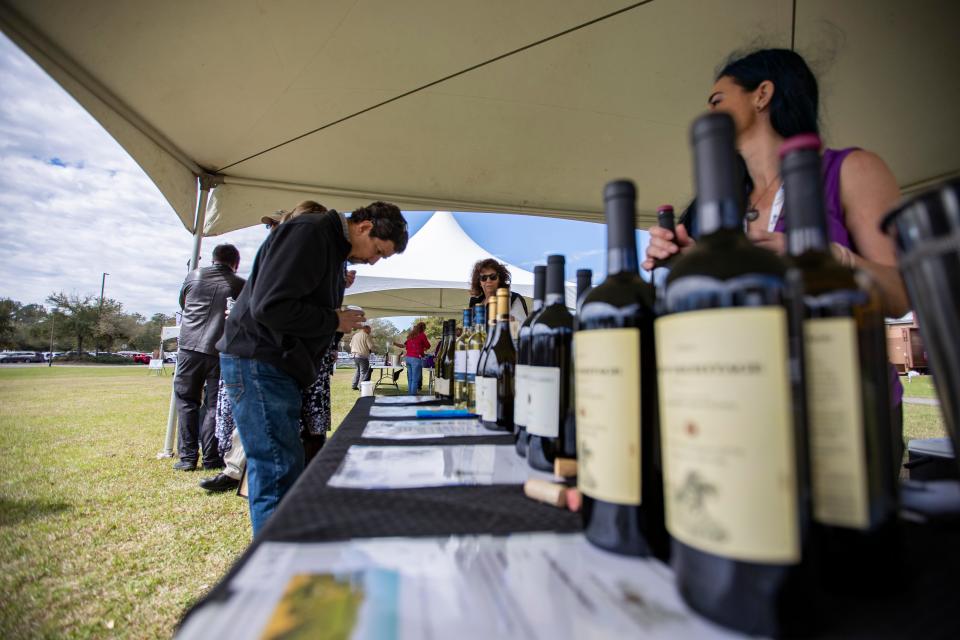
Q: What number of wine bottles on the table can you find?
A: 13